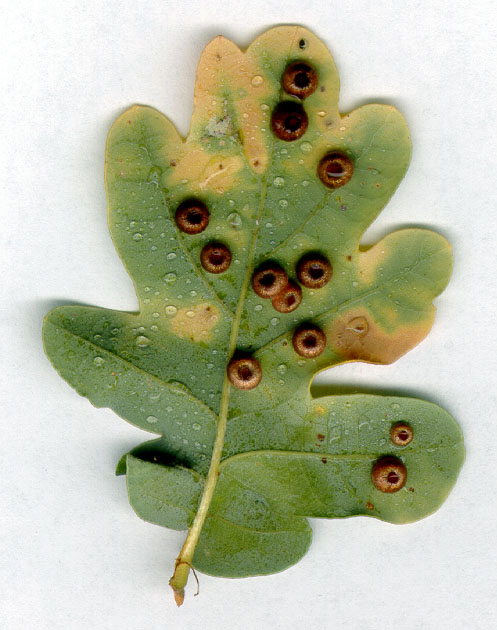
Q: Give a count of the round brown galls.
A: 12